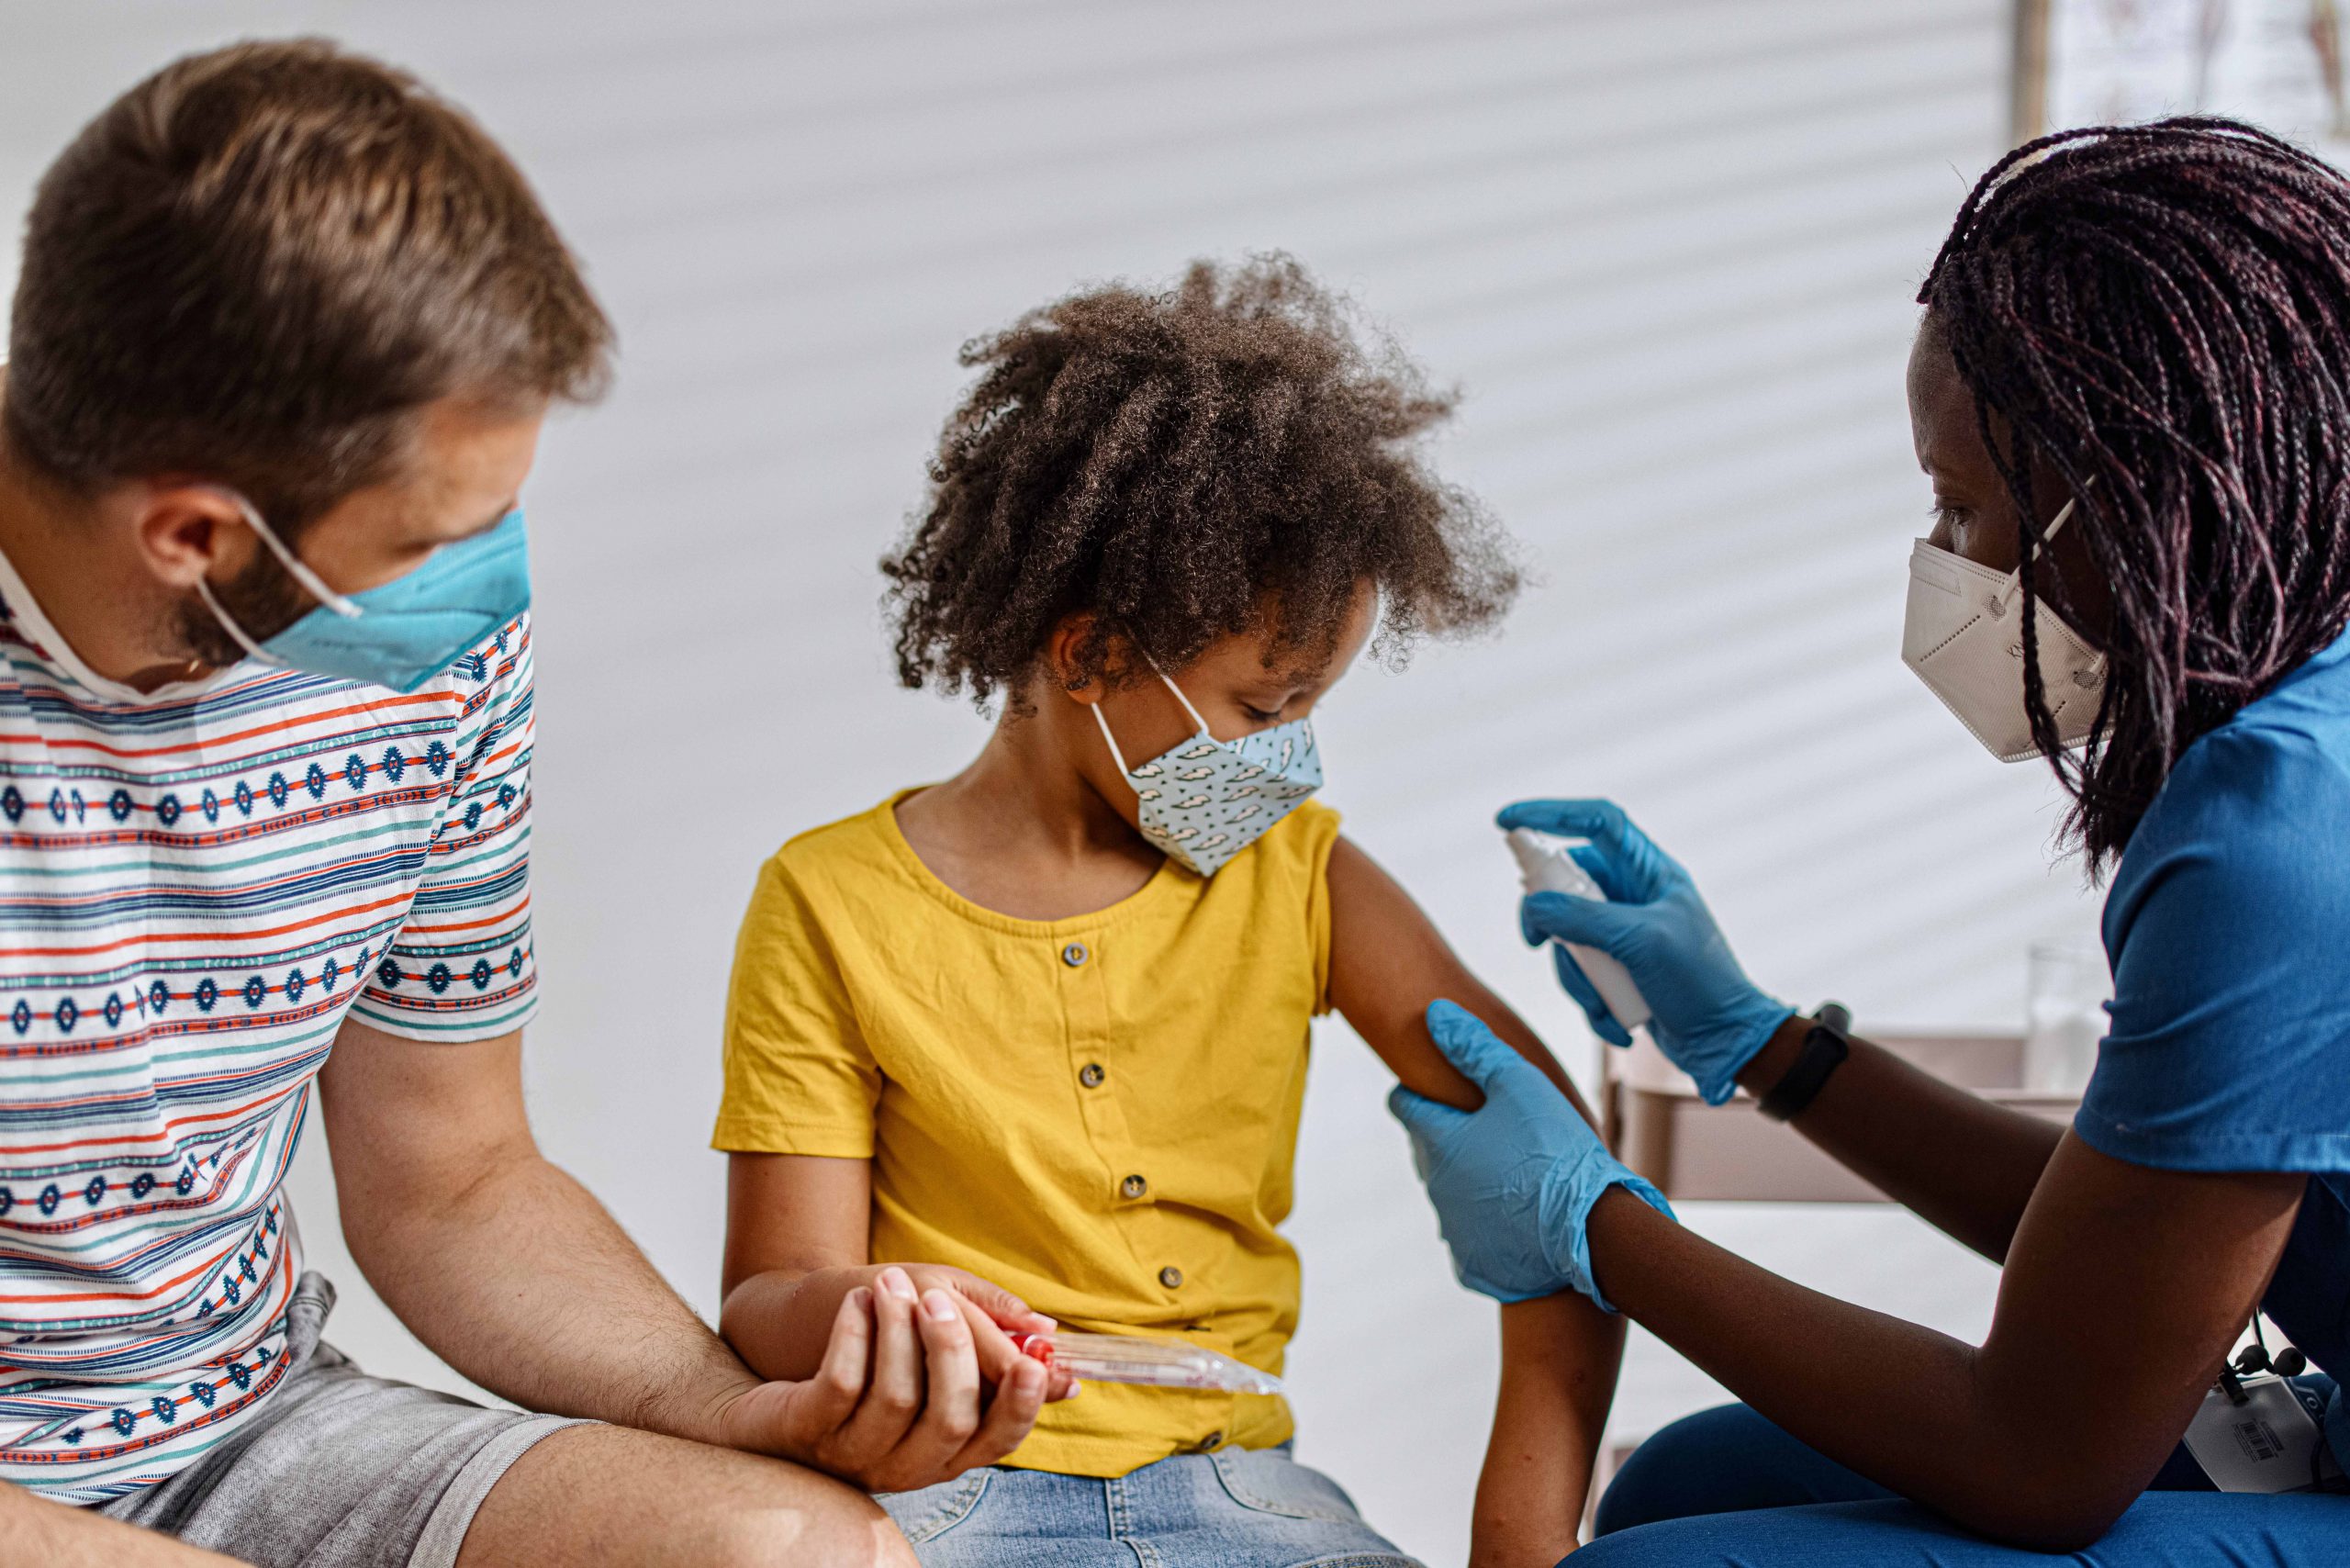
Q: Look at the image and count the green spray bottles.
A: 0